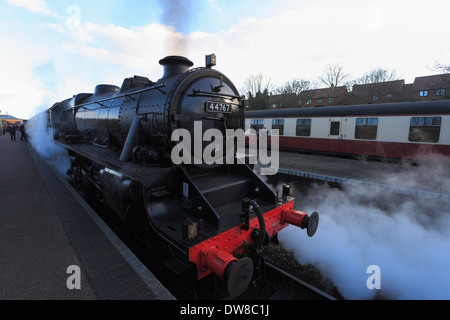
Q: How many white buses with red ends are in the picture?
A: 0